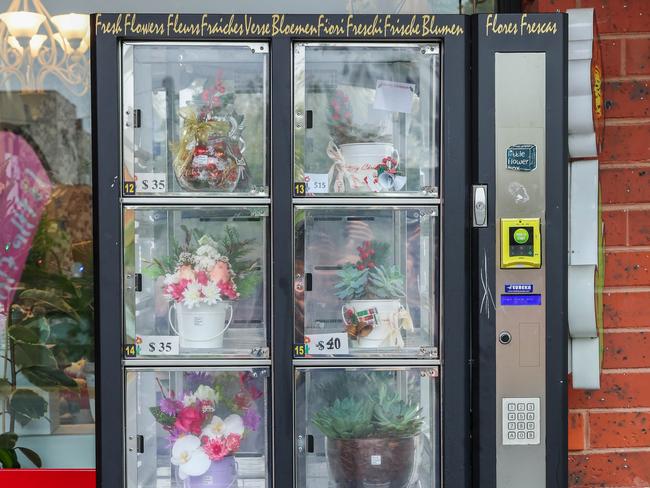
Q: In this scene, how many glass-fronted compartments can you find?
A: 6